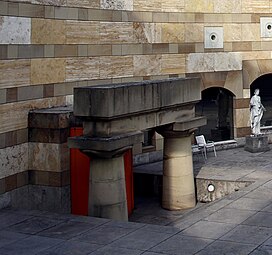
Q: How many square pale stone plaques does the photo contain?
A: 2